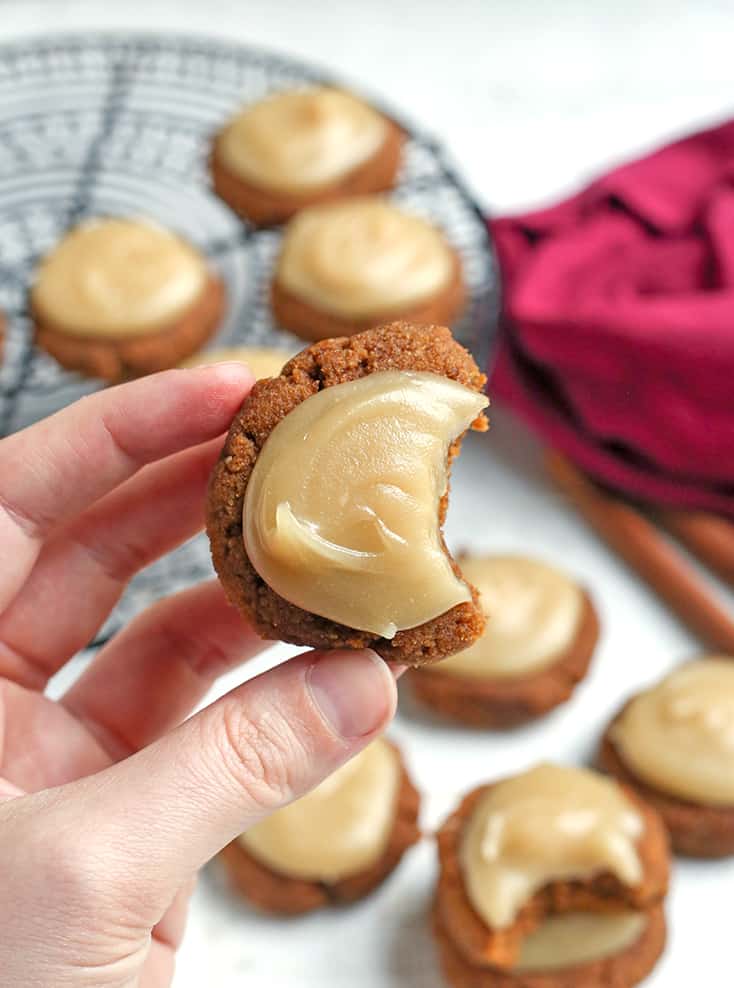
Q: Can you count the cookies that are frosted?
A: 10